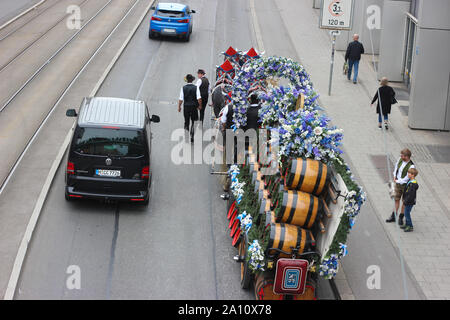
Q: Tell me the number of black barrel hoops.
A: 12